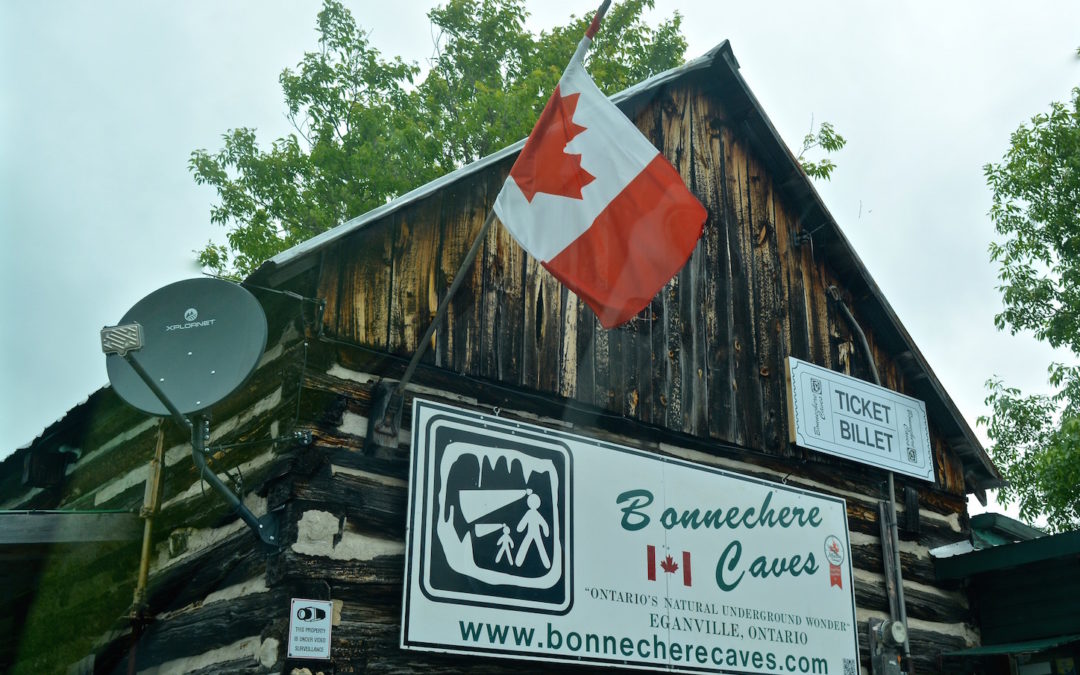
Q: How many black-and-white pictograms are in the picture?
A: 2